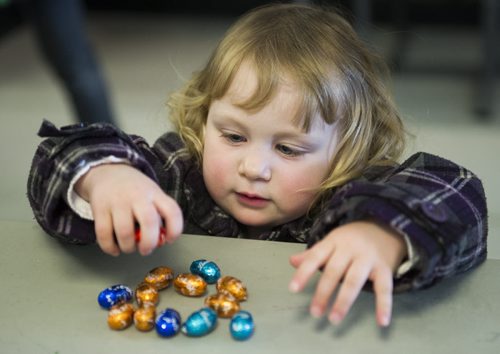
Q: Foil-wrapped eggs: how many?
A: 13